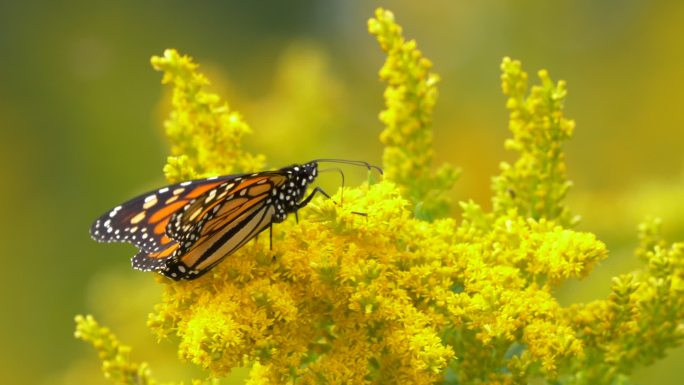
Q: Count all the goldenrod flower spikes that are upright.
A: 3